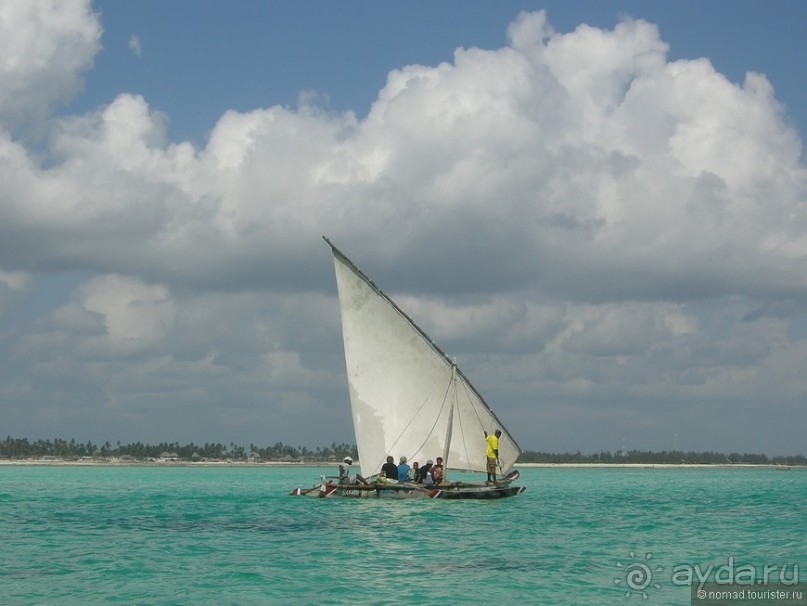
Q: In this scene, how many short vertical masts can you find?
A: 1